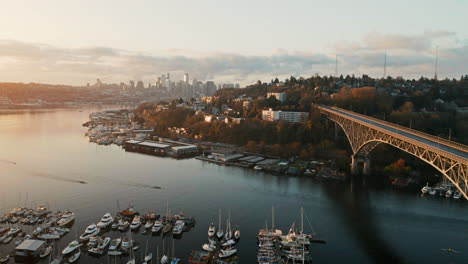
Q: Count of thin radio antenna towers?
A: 3